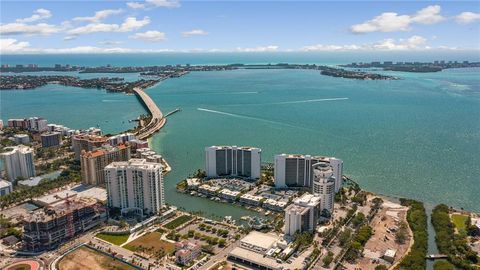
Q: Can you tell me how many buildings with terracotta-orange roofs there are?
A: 2